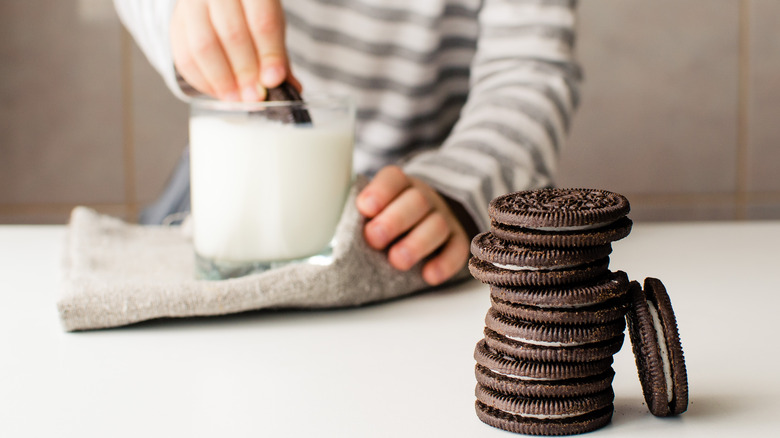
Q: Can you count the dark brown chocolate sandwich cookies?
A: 8